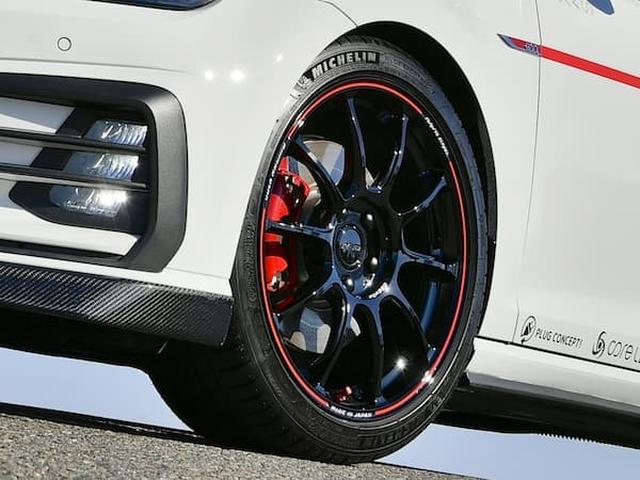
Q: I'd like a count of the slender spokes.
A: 10